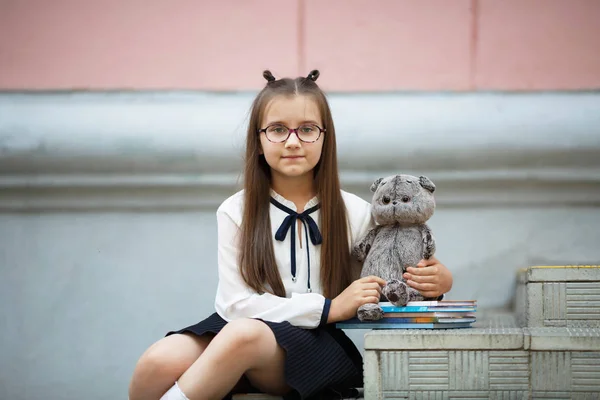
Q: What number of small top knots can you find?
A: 2